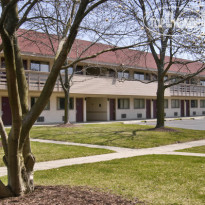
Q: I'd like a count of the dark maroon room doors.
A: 7